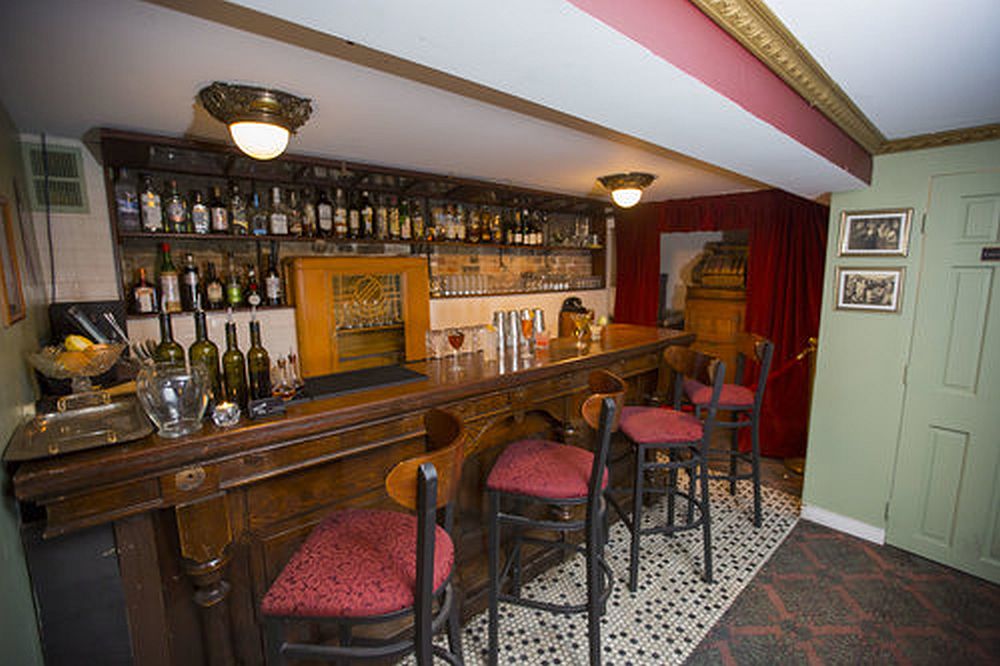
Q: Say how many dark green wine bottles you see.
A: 4